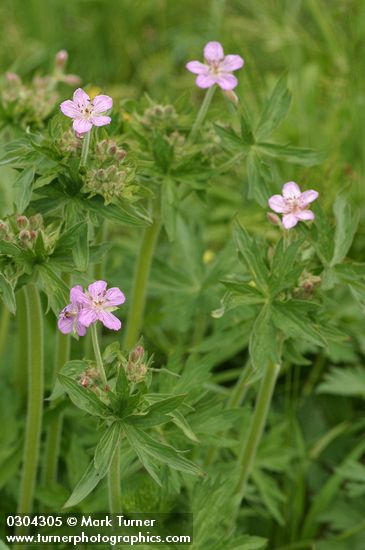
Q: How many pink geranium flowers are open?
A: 5